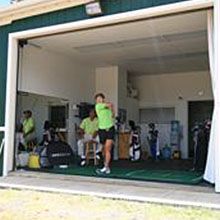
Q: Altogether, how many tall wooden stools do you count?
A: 1